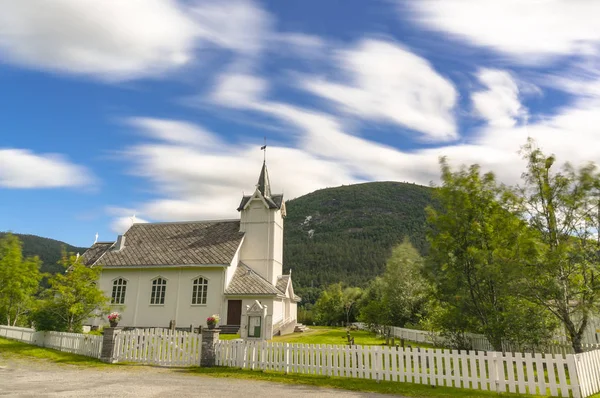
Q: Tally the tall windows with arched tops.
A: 3